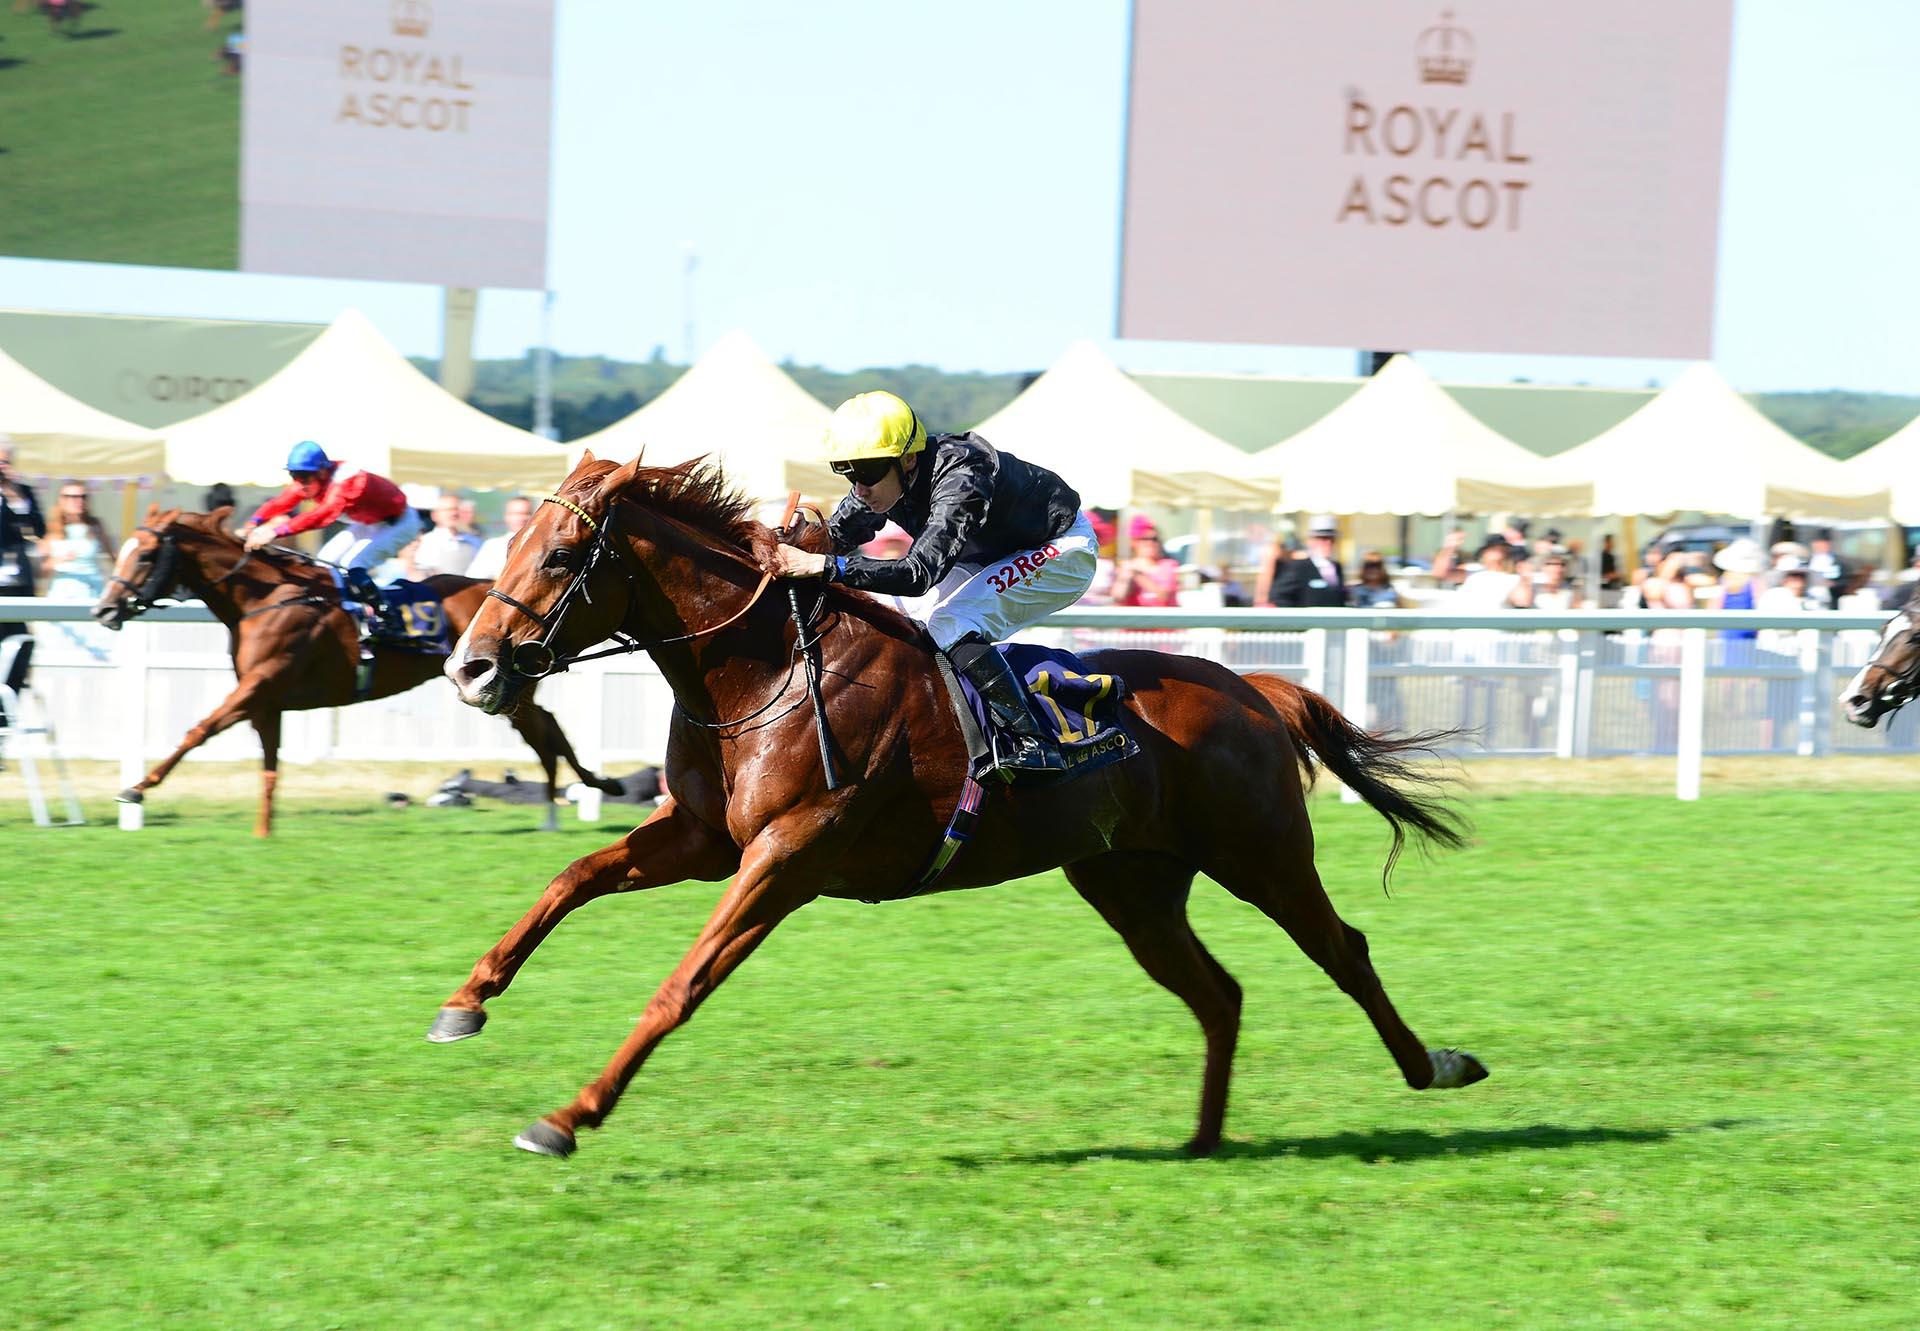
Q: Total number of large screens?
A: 2